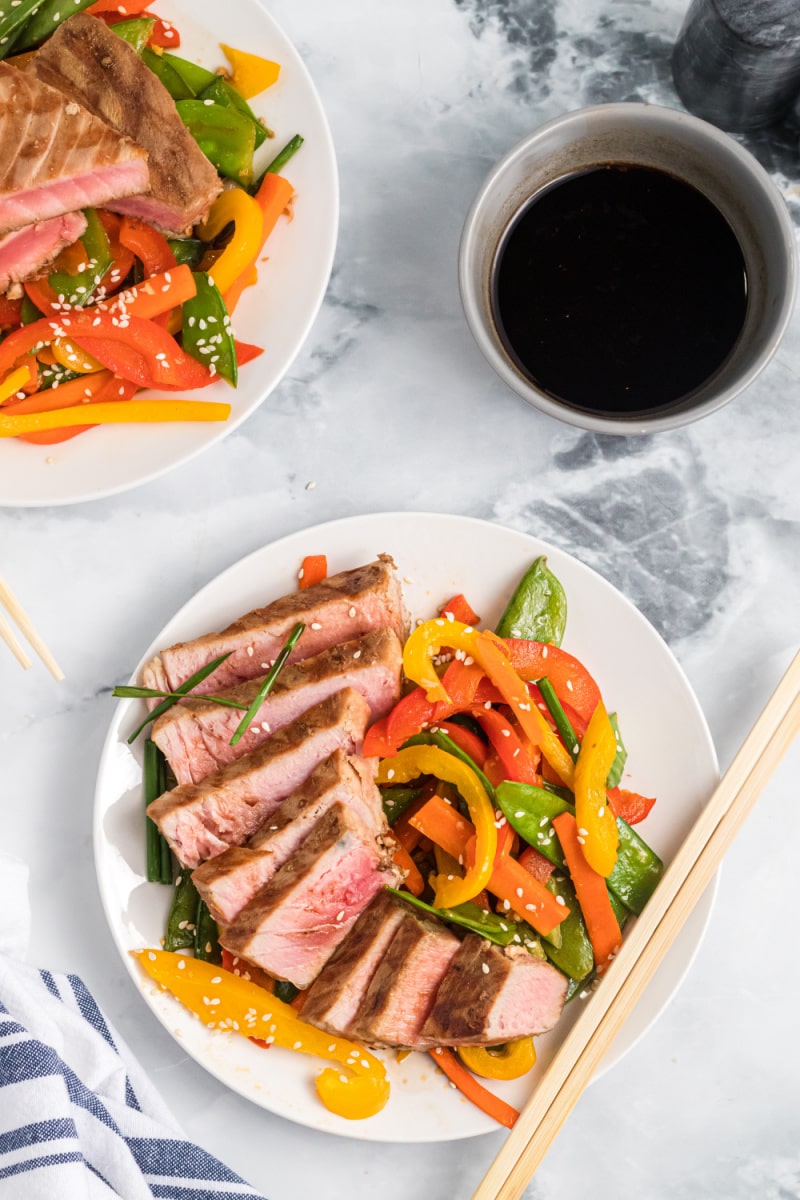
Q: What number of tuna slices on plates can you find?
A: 11